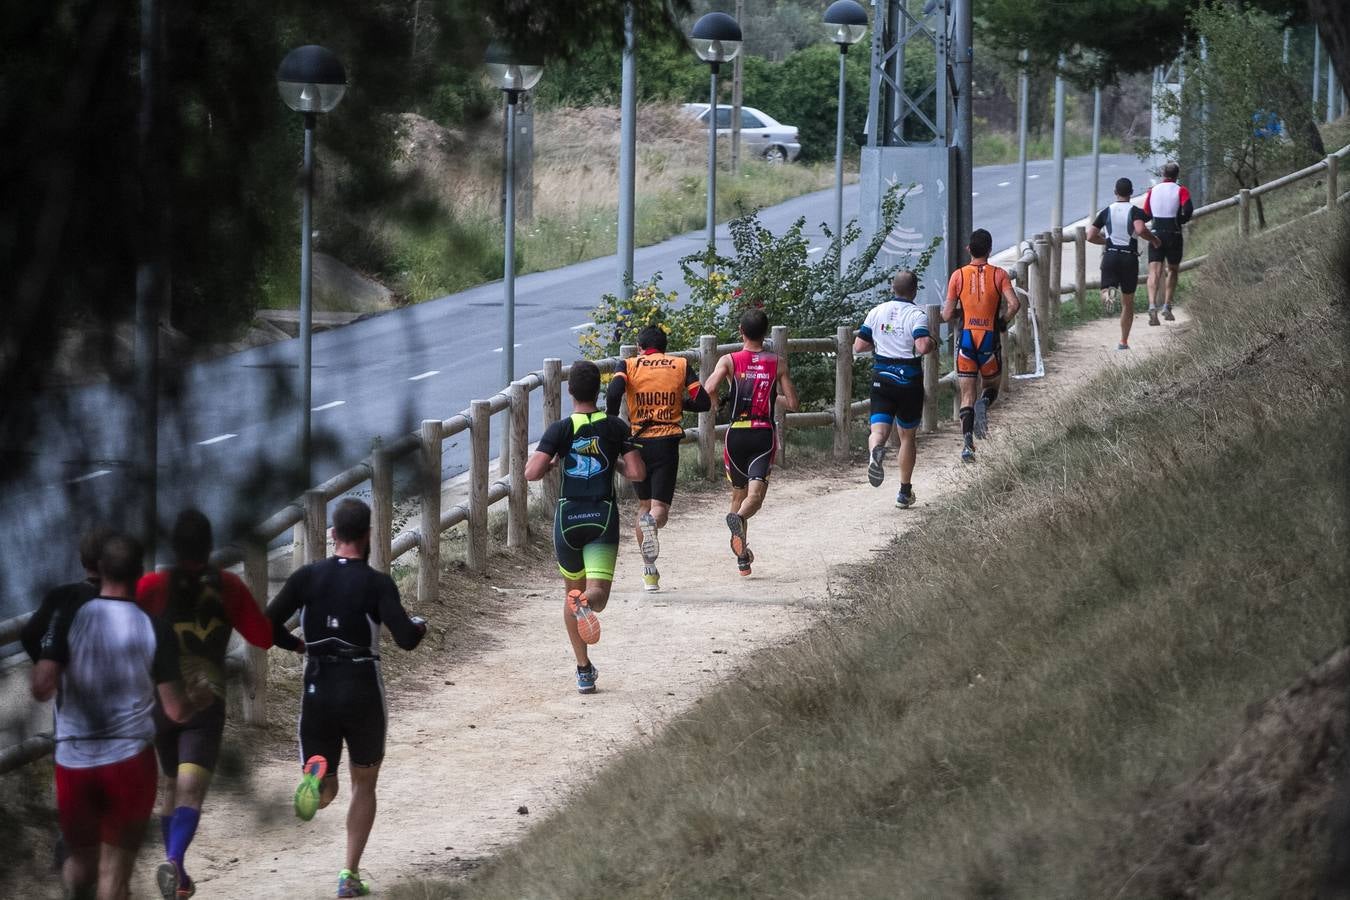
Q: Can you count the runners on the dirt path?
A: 11